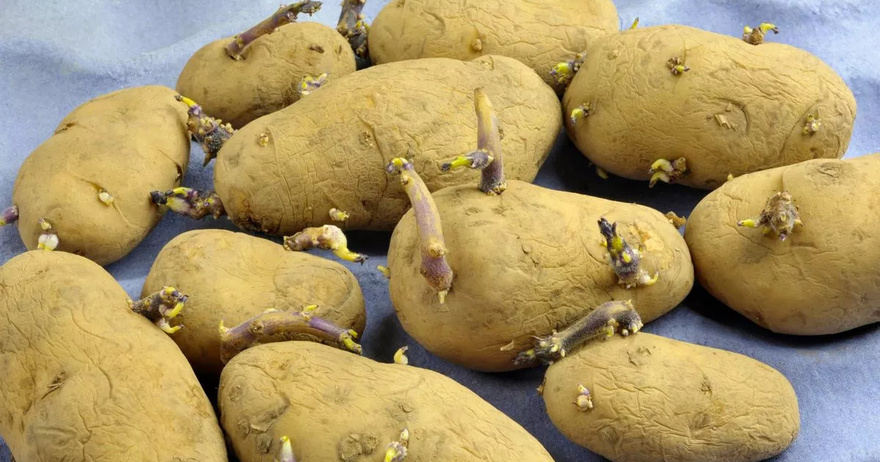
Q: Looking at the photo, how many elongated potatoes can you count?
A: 11